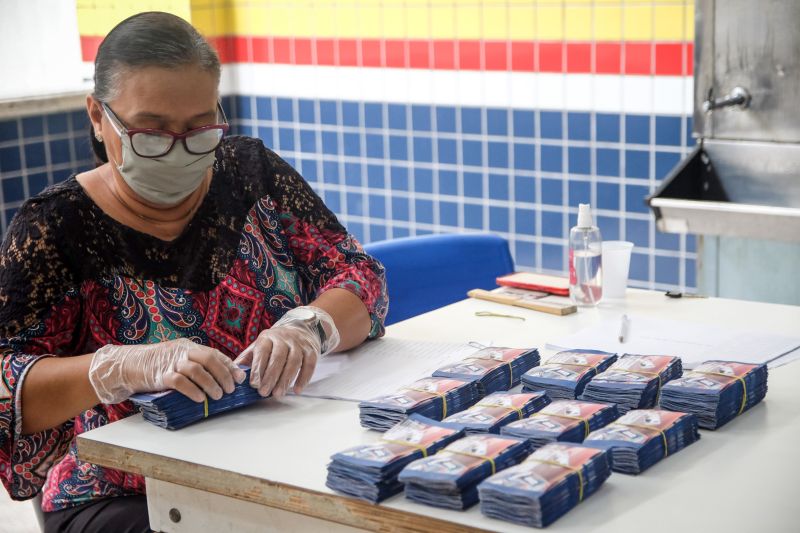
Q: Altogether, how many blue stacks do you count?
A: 12